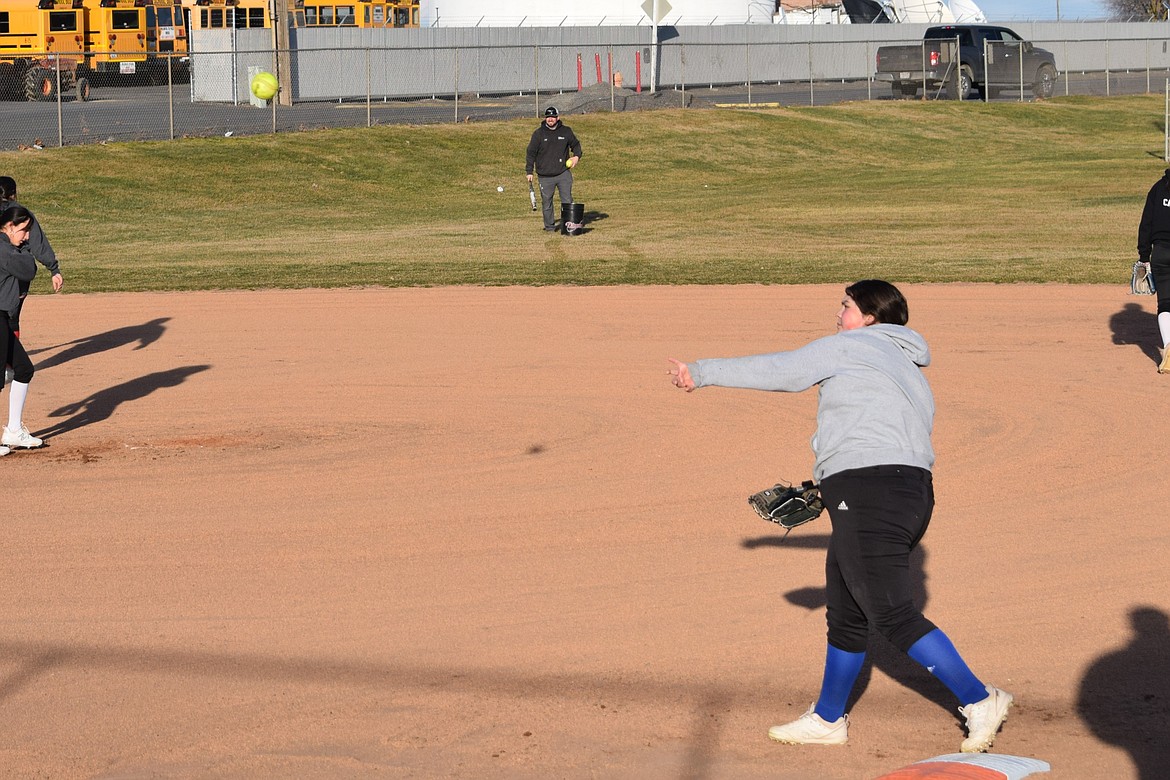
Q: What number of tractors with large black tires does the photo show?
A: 1